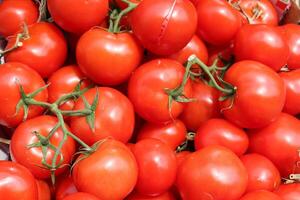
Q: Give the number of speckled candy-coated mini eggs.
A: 0